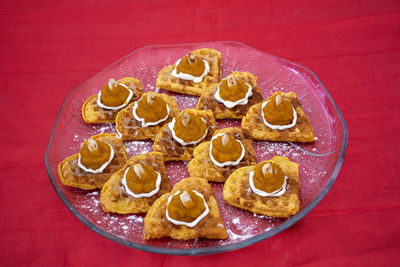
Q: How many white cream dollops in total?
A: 11